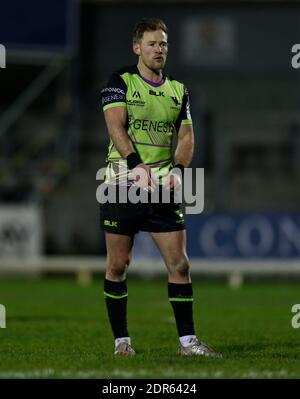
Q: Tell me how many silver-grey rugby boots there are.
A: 2